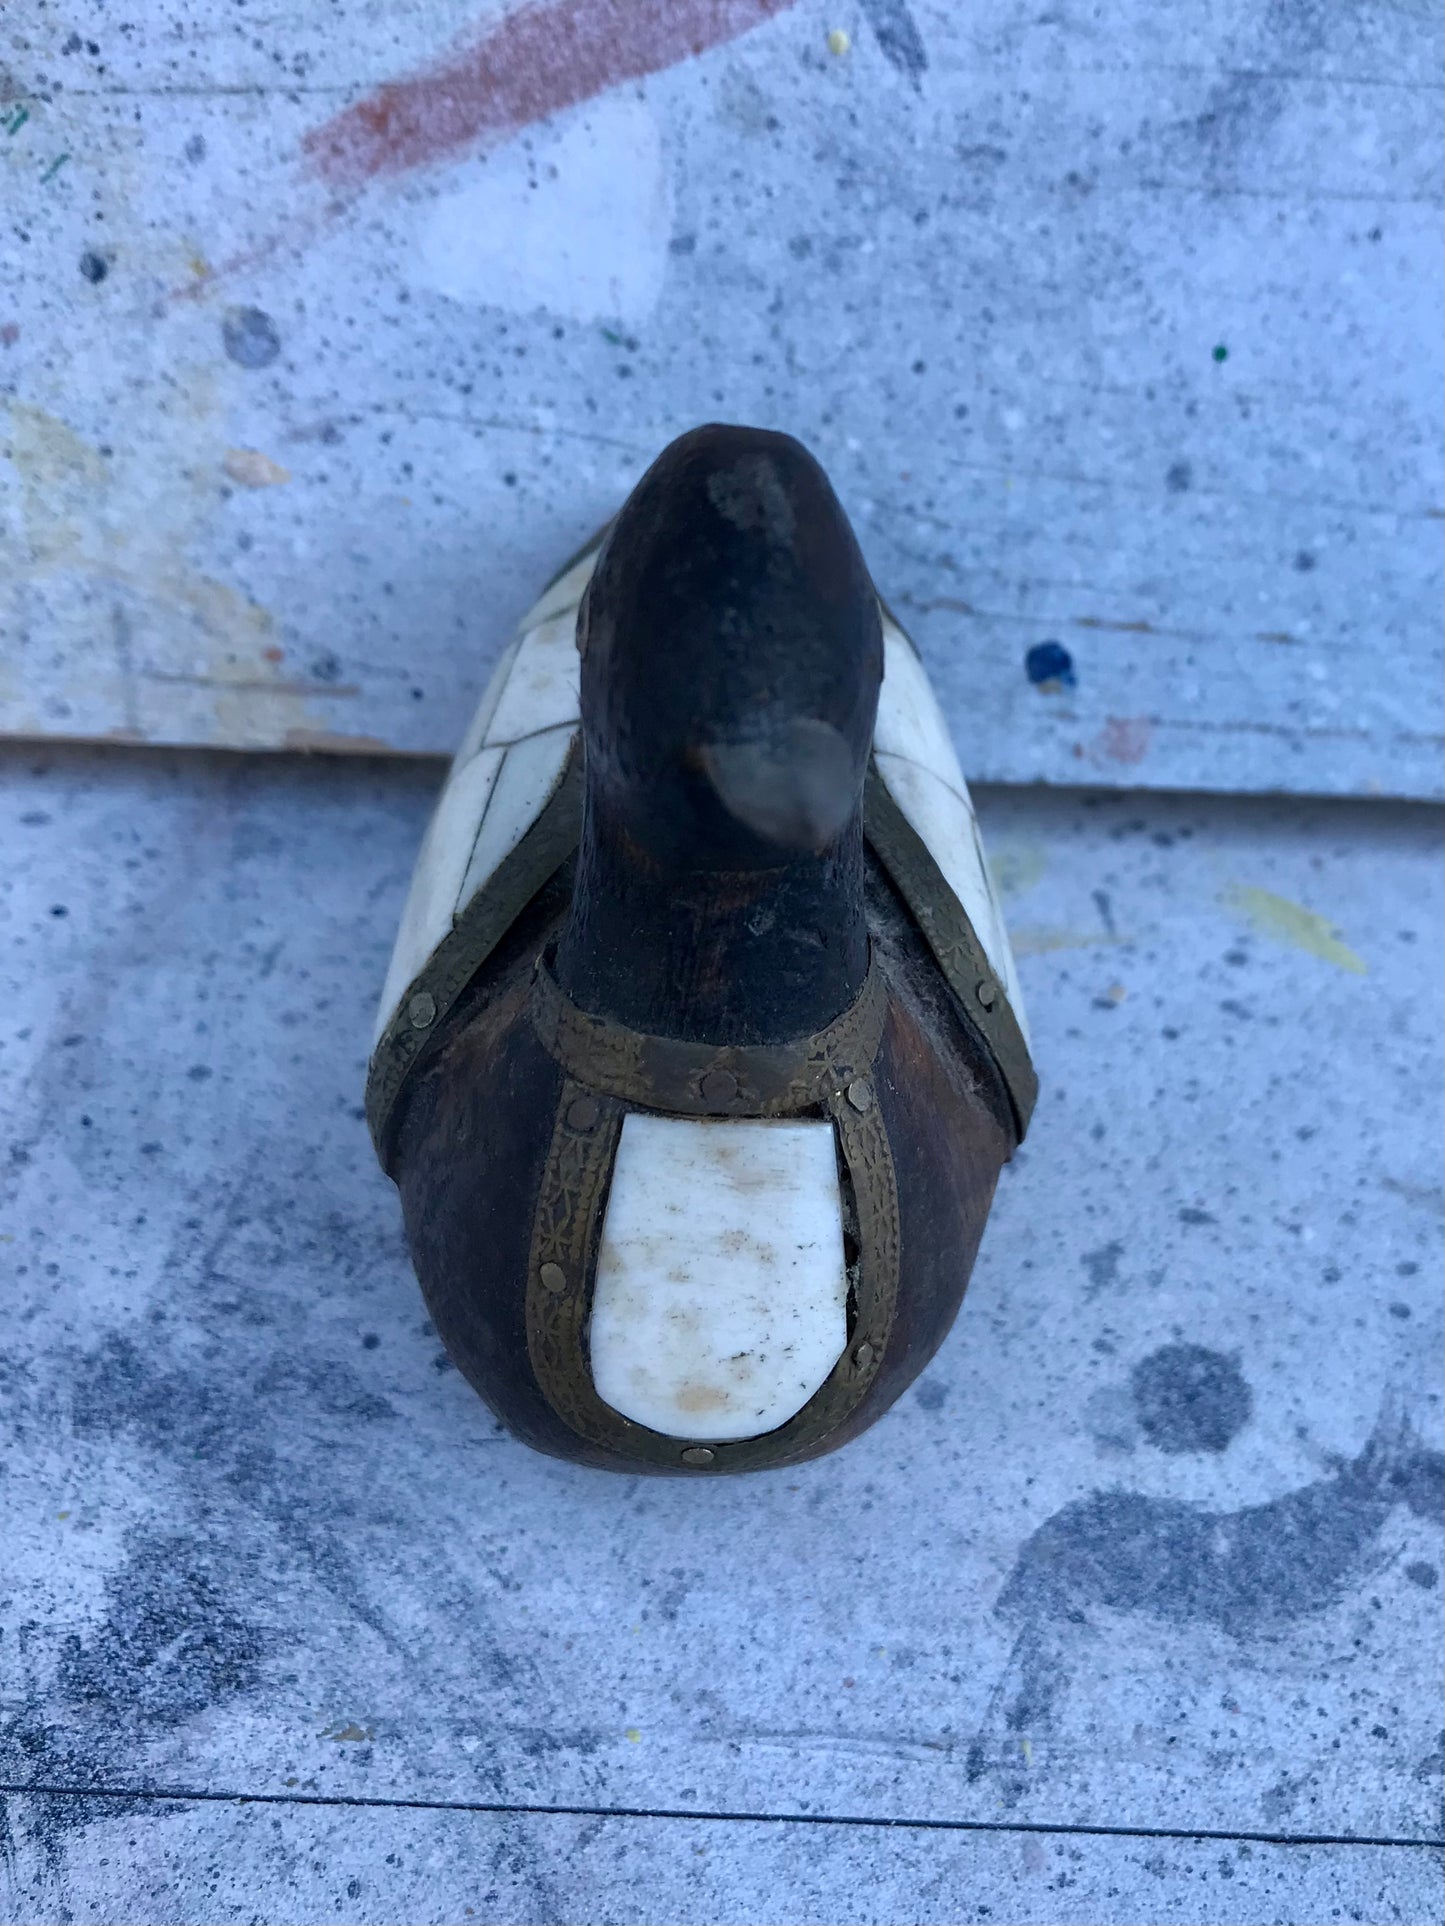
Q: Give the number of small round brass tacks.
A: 8